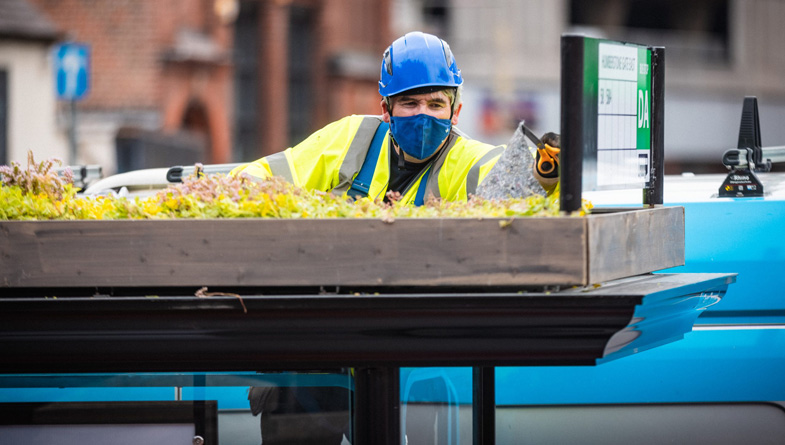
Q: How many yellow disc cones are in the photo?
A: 0